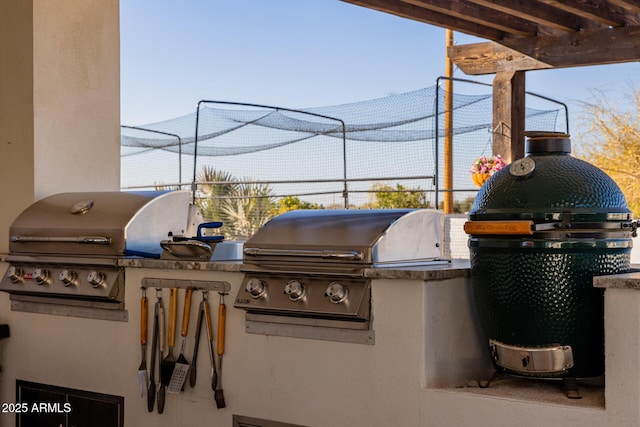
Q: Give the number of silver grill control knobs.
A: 7